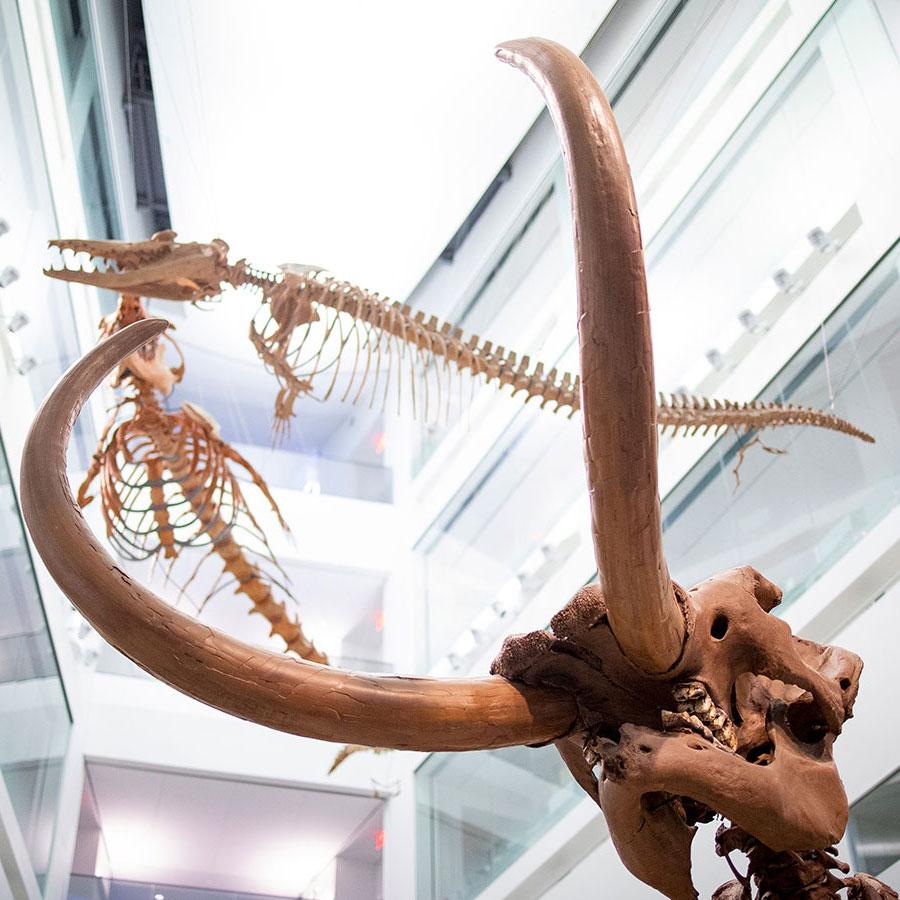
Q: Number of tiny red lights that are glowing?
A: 3